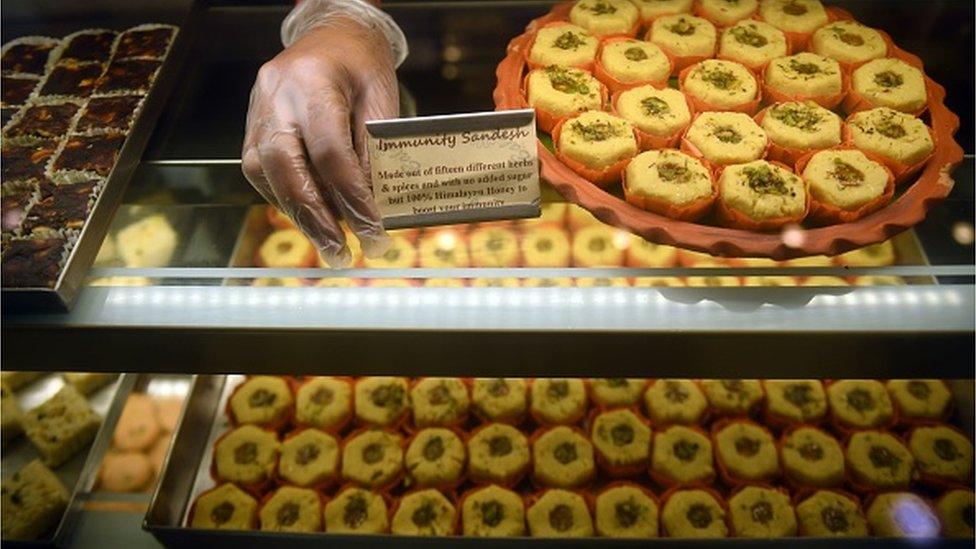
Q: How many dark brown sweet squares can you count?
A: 14